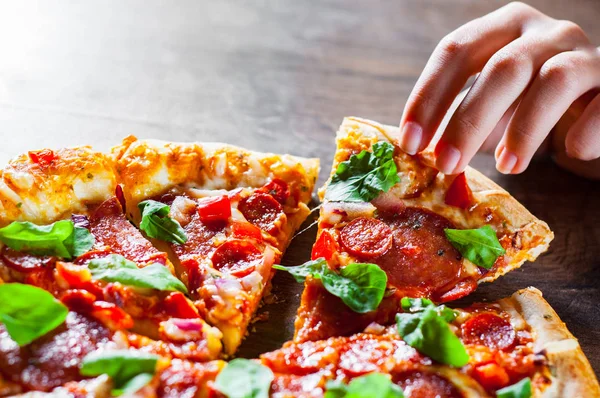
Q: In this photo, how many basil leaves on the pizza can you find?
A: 12